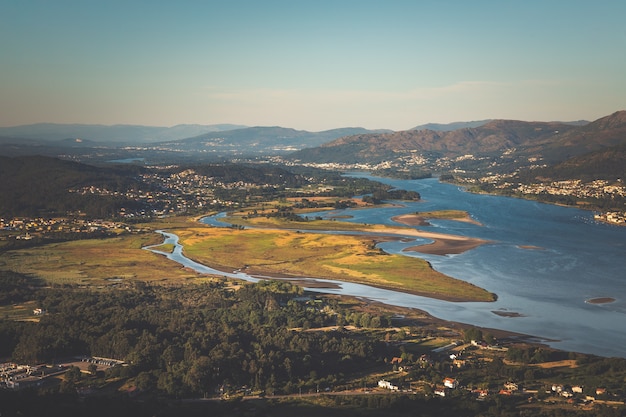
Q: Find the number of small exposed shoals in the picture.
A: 3